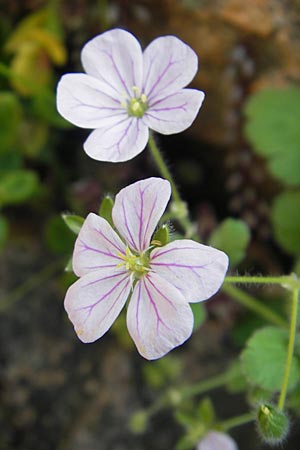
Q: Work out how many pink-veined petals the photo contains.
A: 10